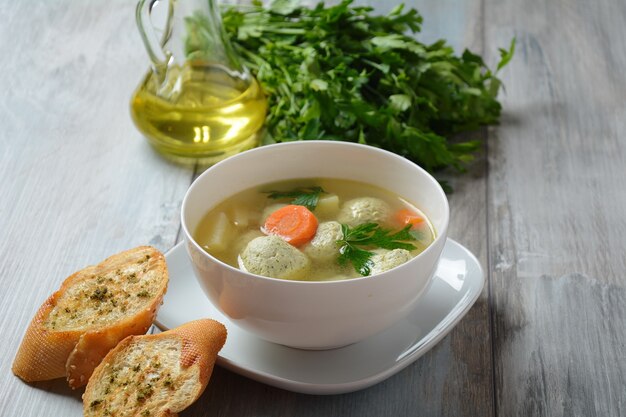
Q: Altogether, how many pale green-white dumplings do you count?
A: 4